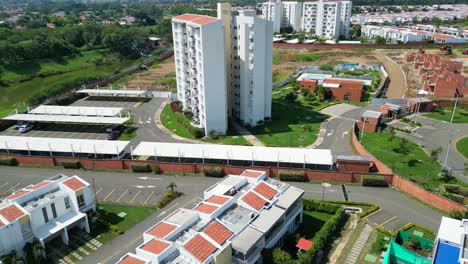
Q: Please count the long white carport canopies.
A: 5